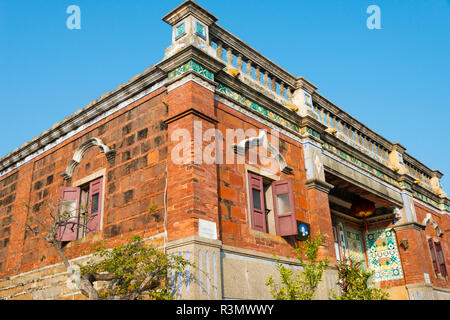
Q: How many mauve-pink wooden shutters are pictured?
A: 6